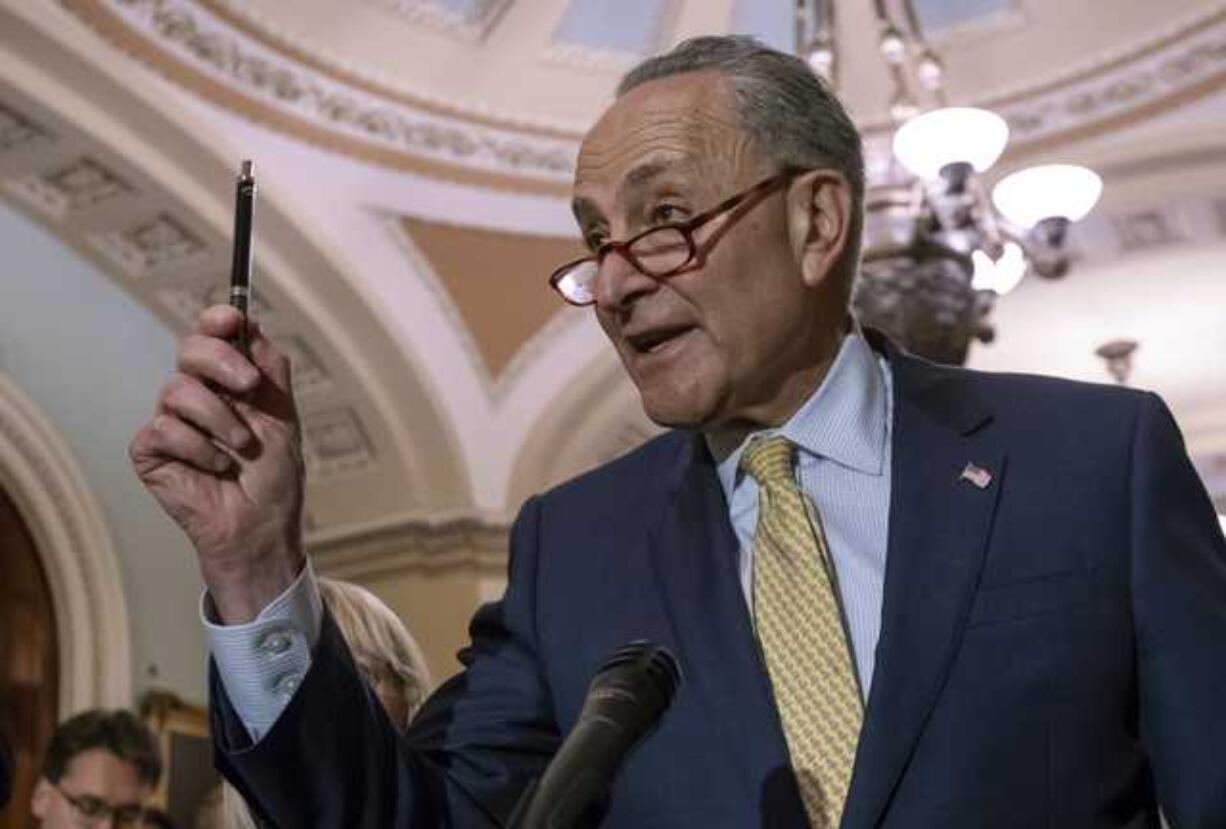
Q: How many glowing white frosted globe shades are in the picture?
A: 3